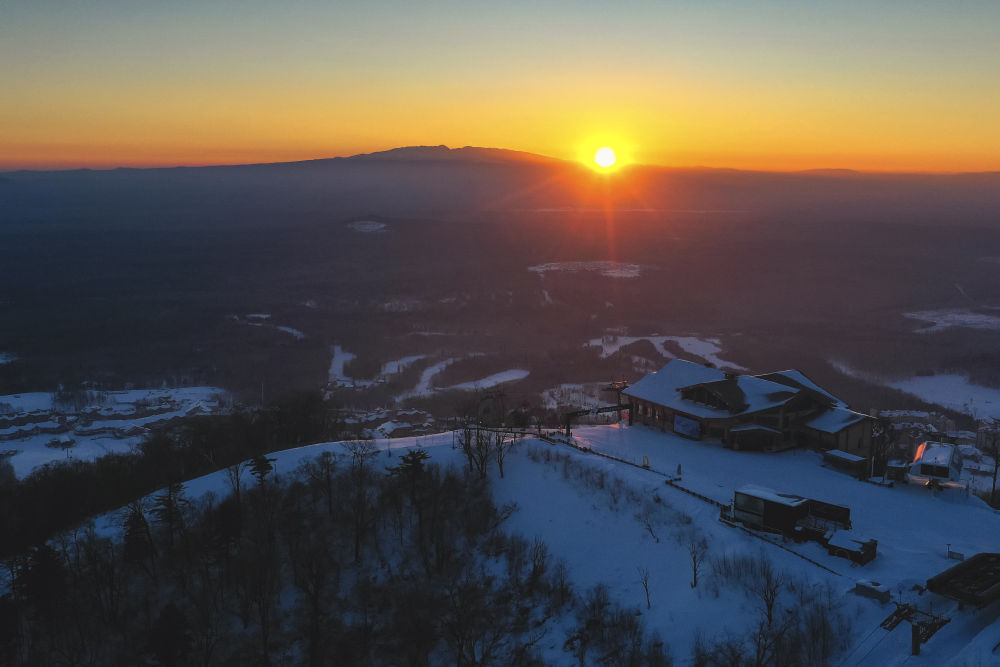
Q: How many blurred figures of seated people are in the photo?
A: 0